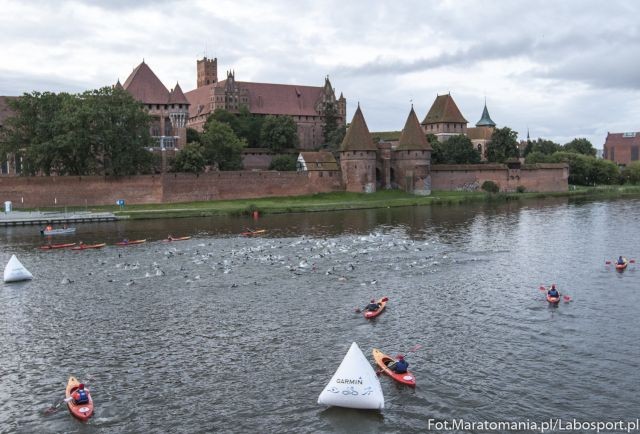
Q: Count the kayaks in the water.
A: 10